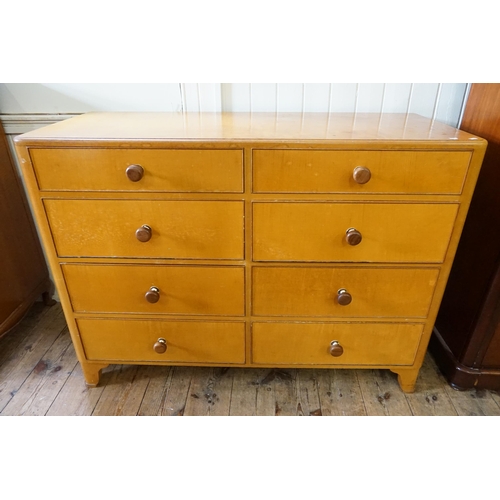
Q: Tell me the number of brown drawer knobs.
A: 8